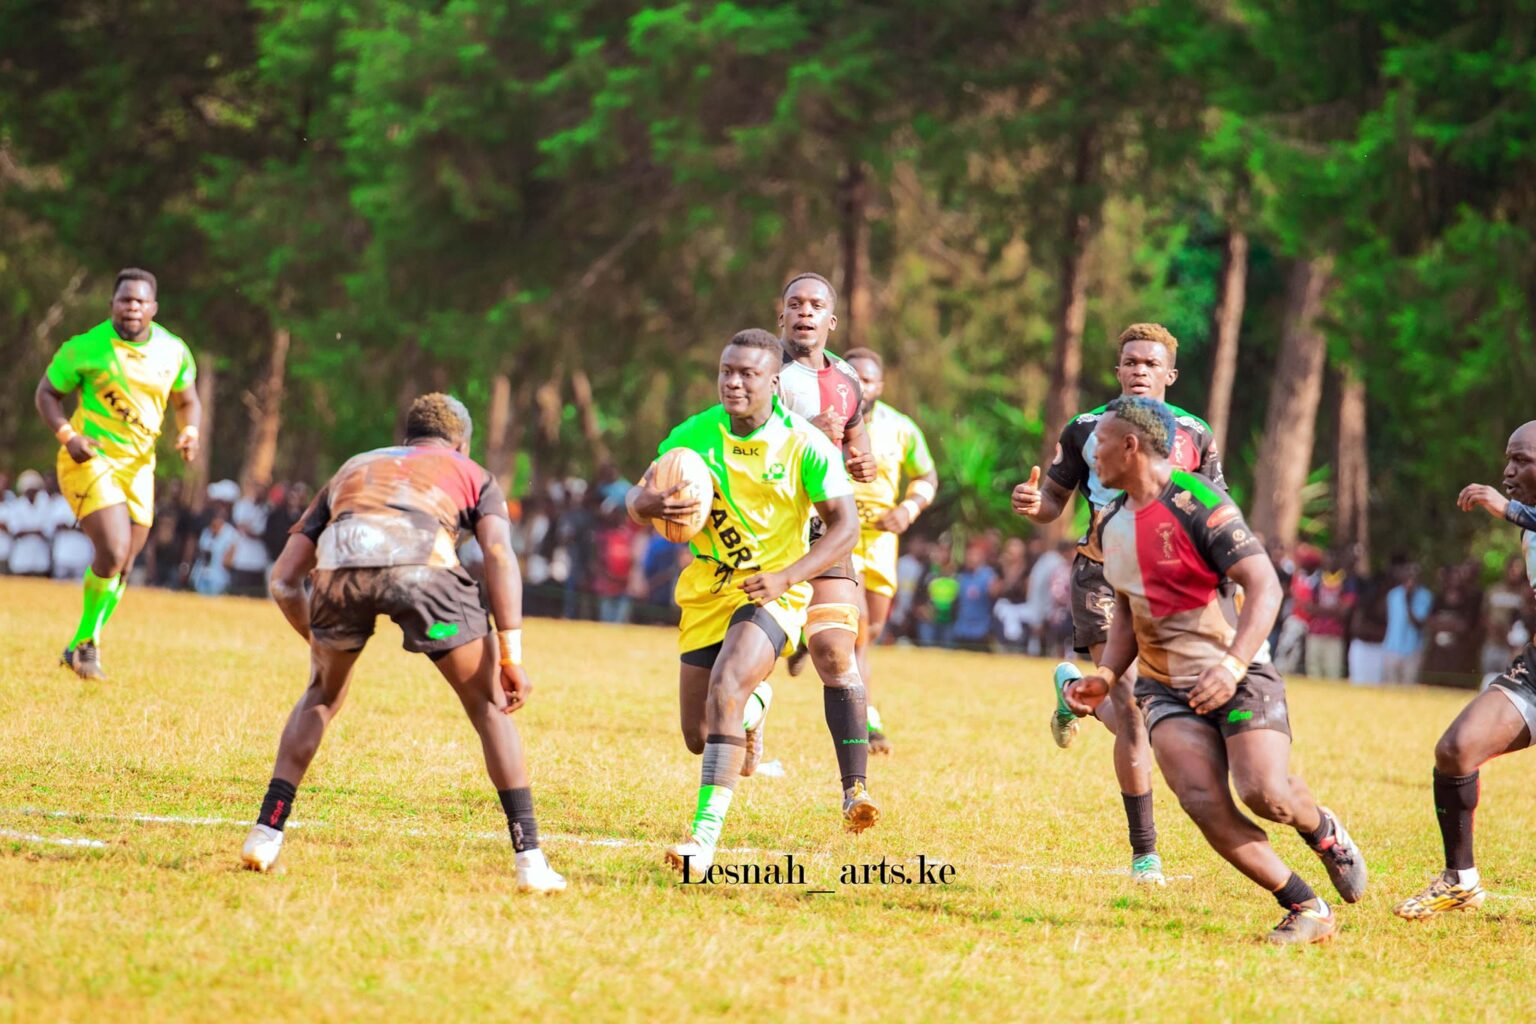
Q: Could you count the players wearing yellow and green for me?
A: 3